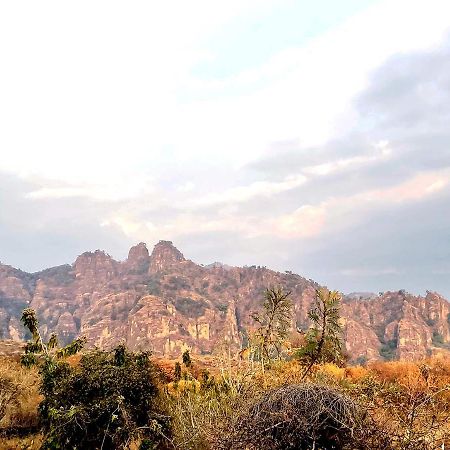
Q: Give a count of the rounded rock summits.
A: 3